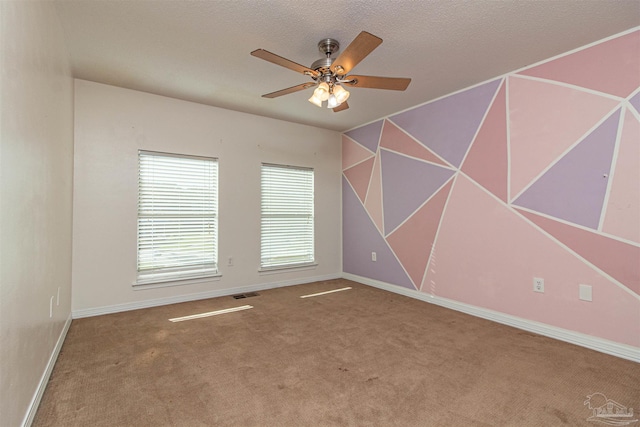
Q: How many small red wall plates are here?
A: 0